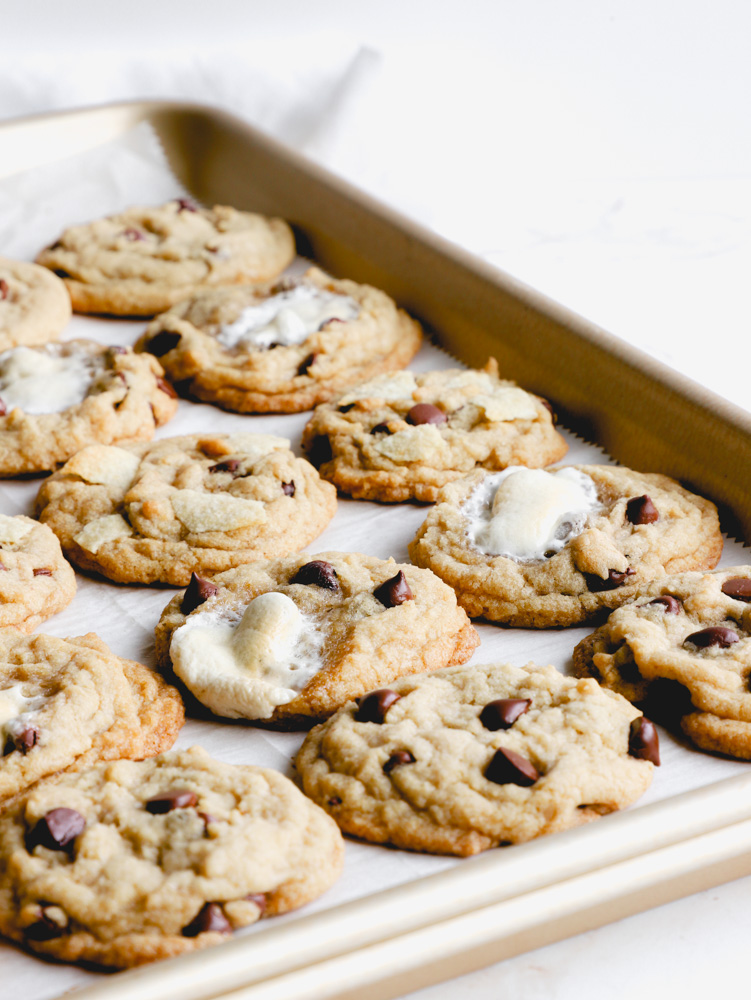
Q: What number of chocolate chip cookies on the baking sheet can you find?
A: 13